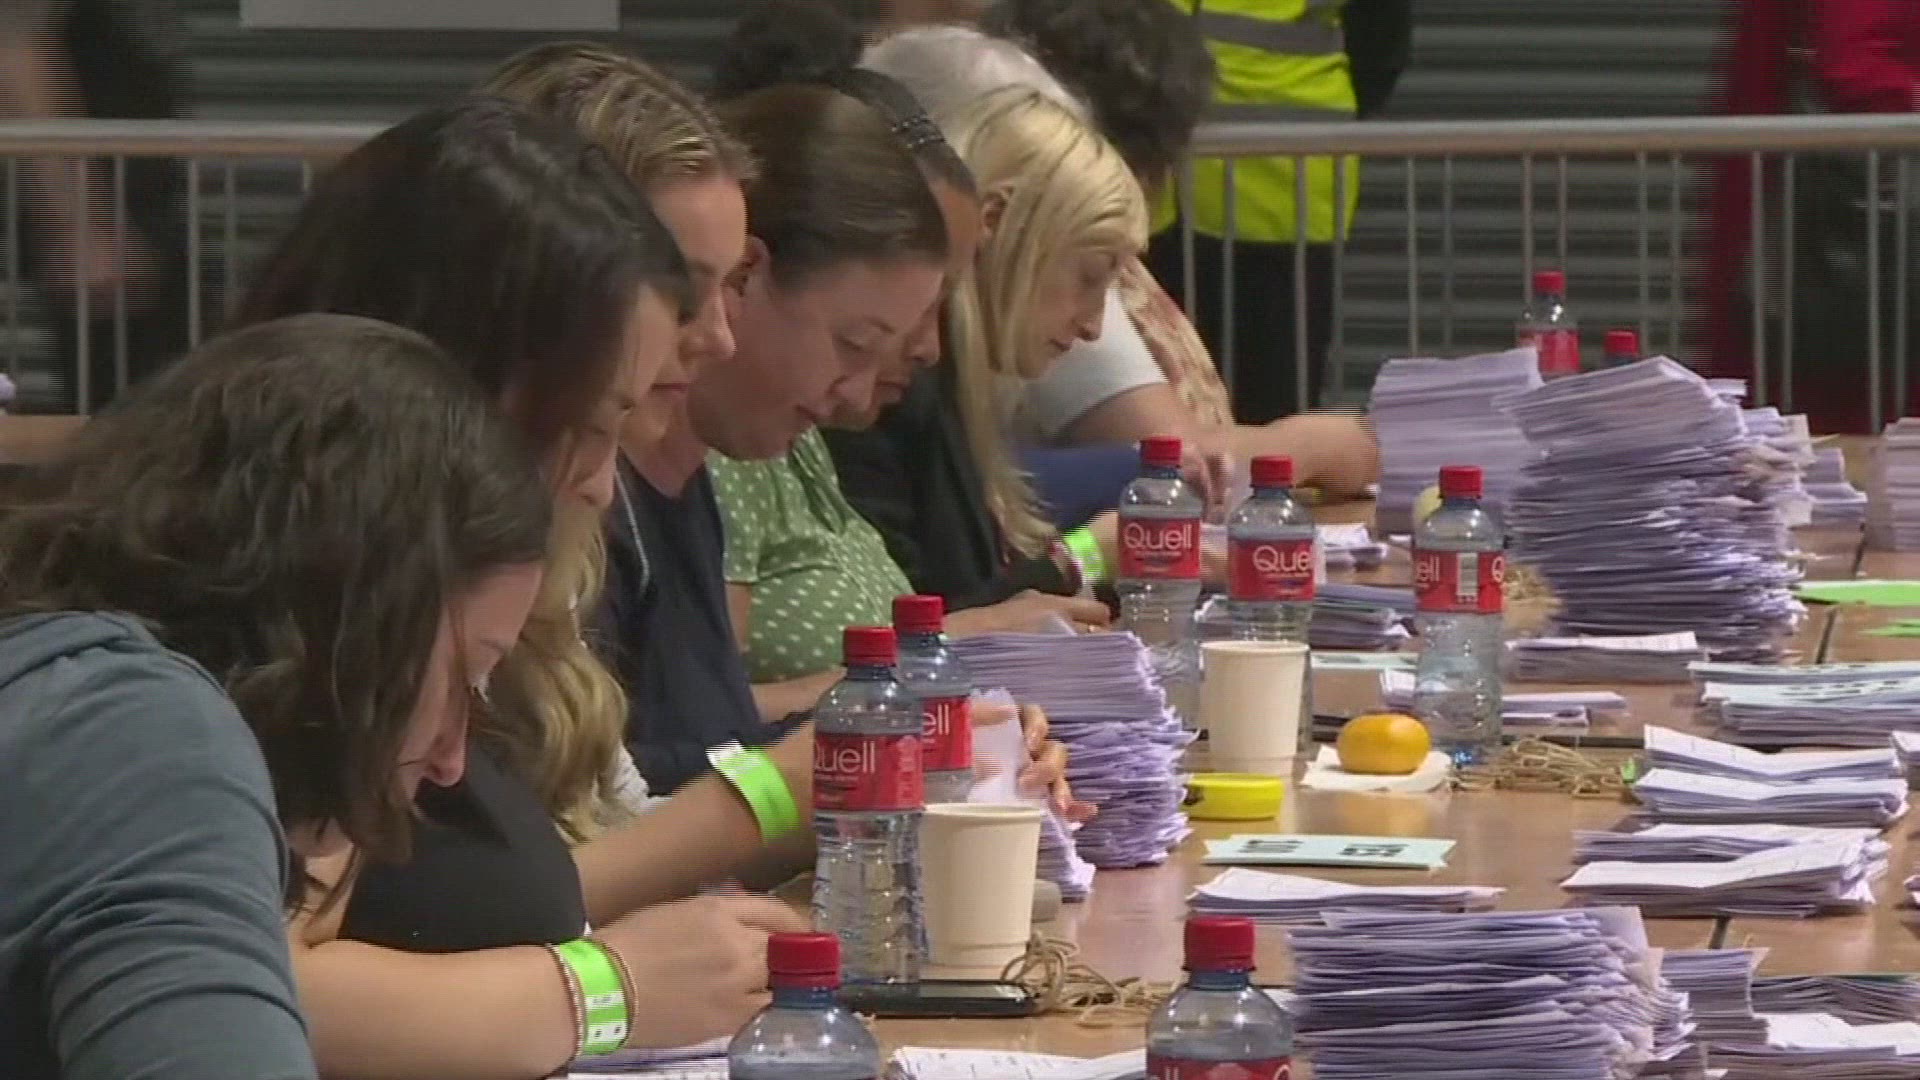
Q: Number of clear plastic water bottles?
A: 9